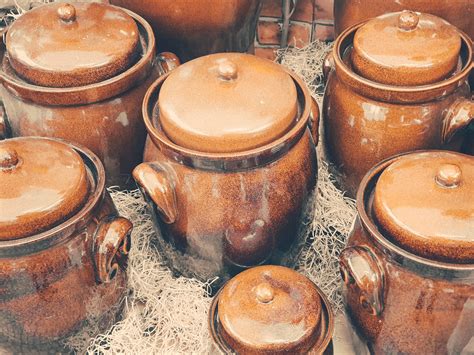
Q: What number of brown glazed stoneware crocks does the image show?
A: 8